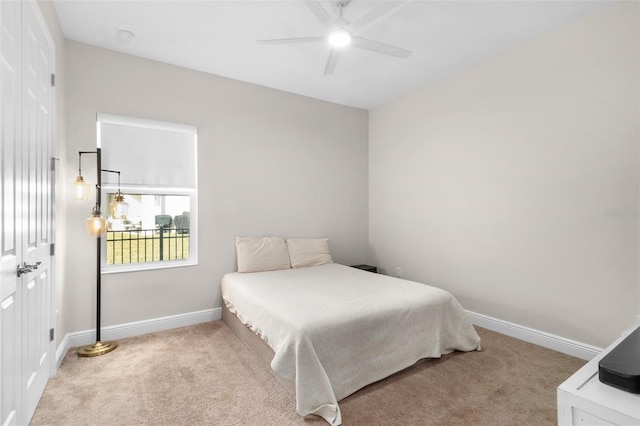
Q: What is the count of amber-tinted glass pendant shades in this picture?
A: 3